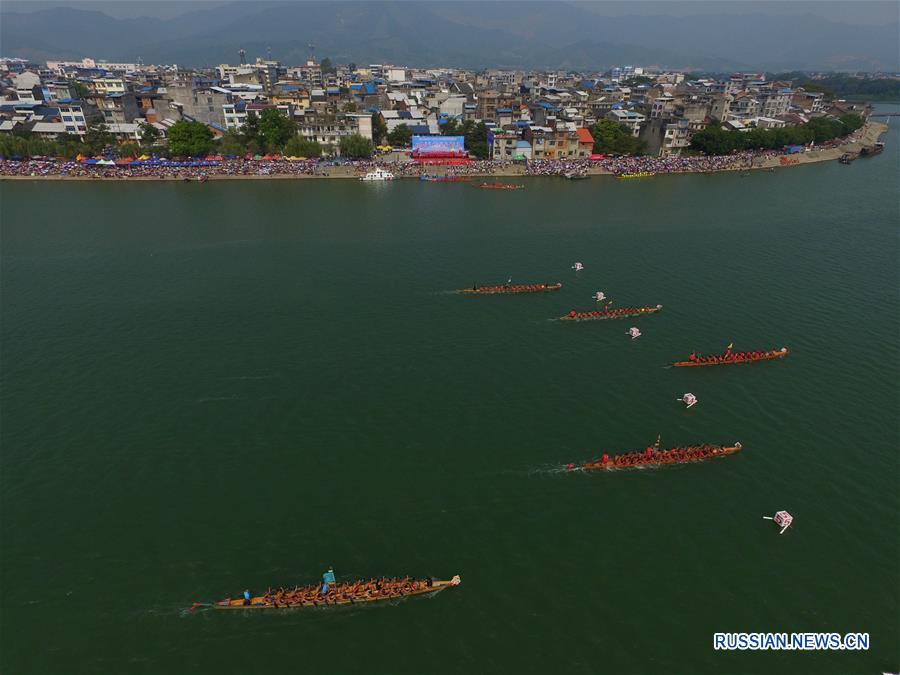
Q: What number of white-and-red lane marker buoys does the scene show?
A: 5